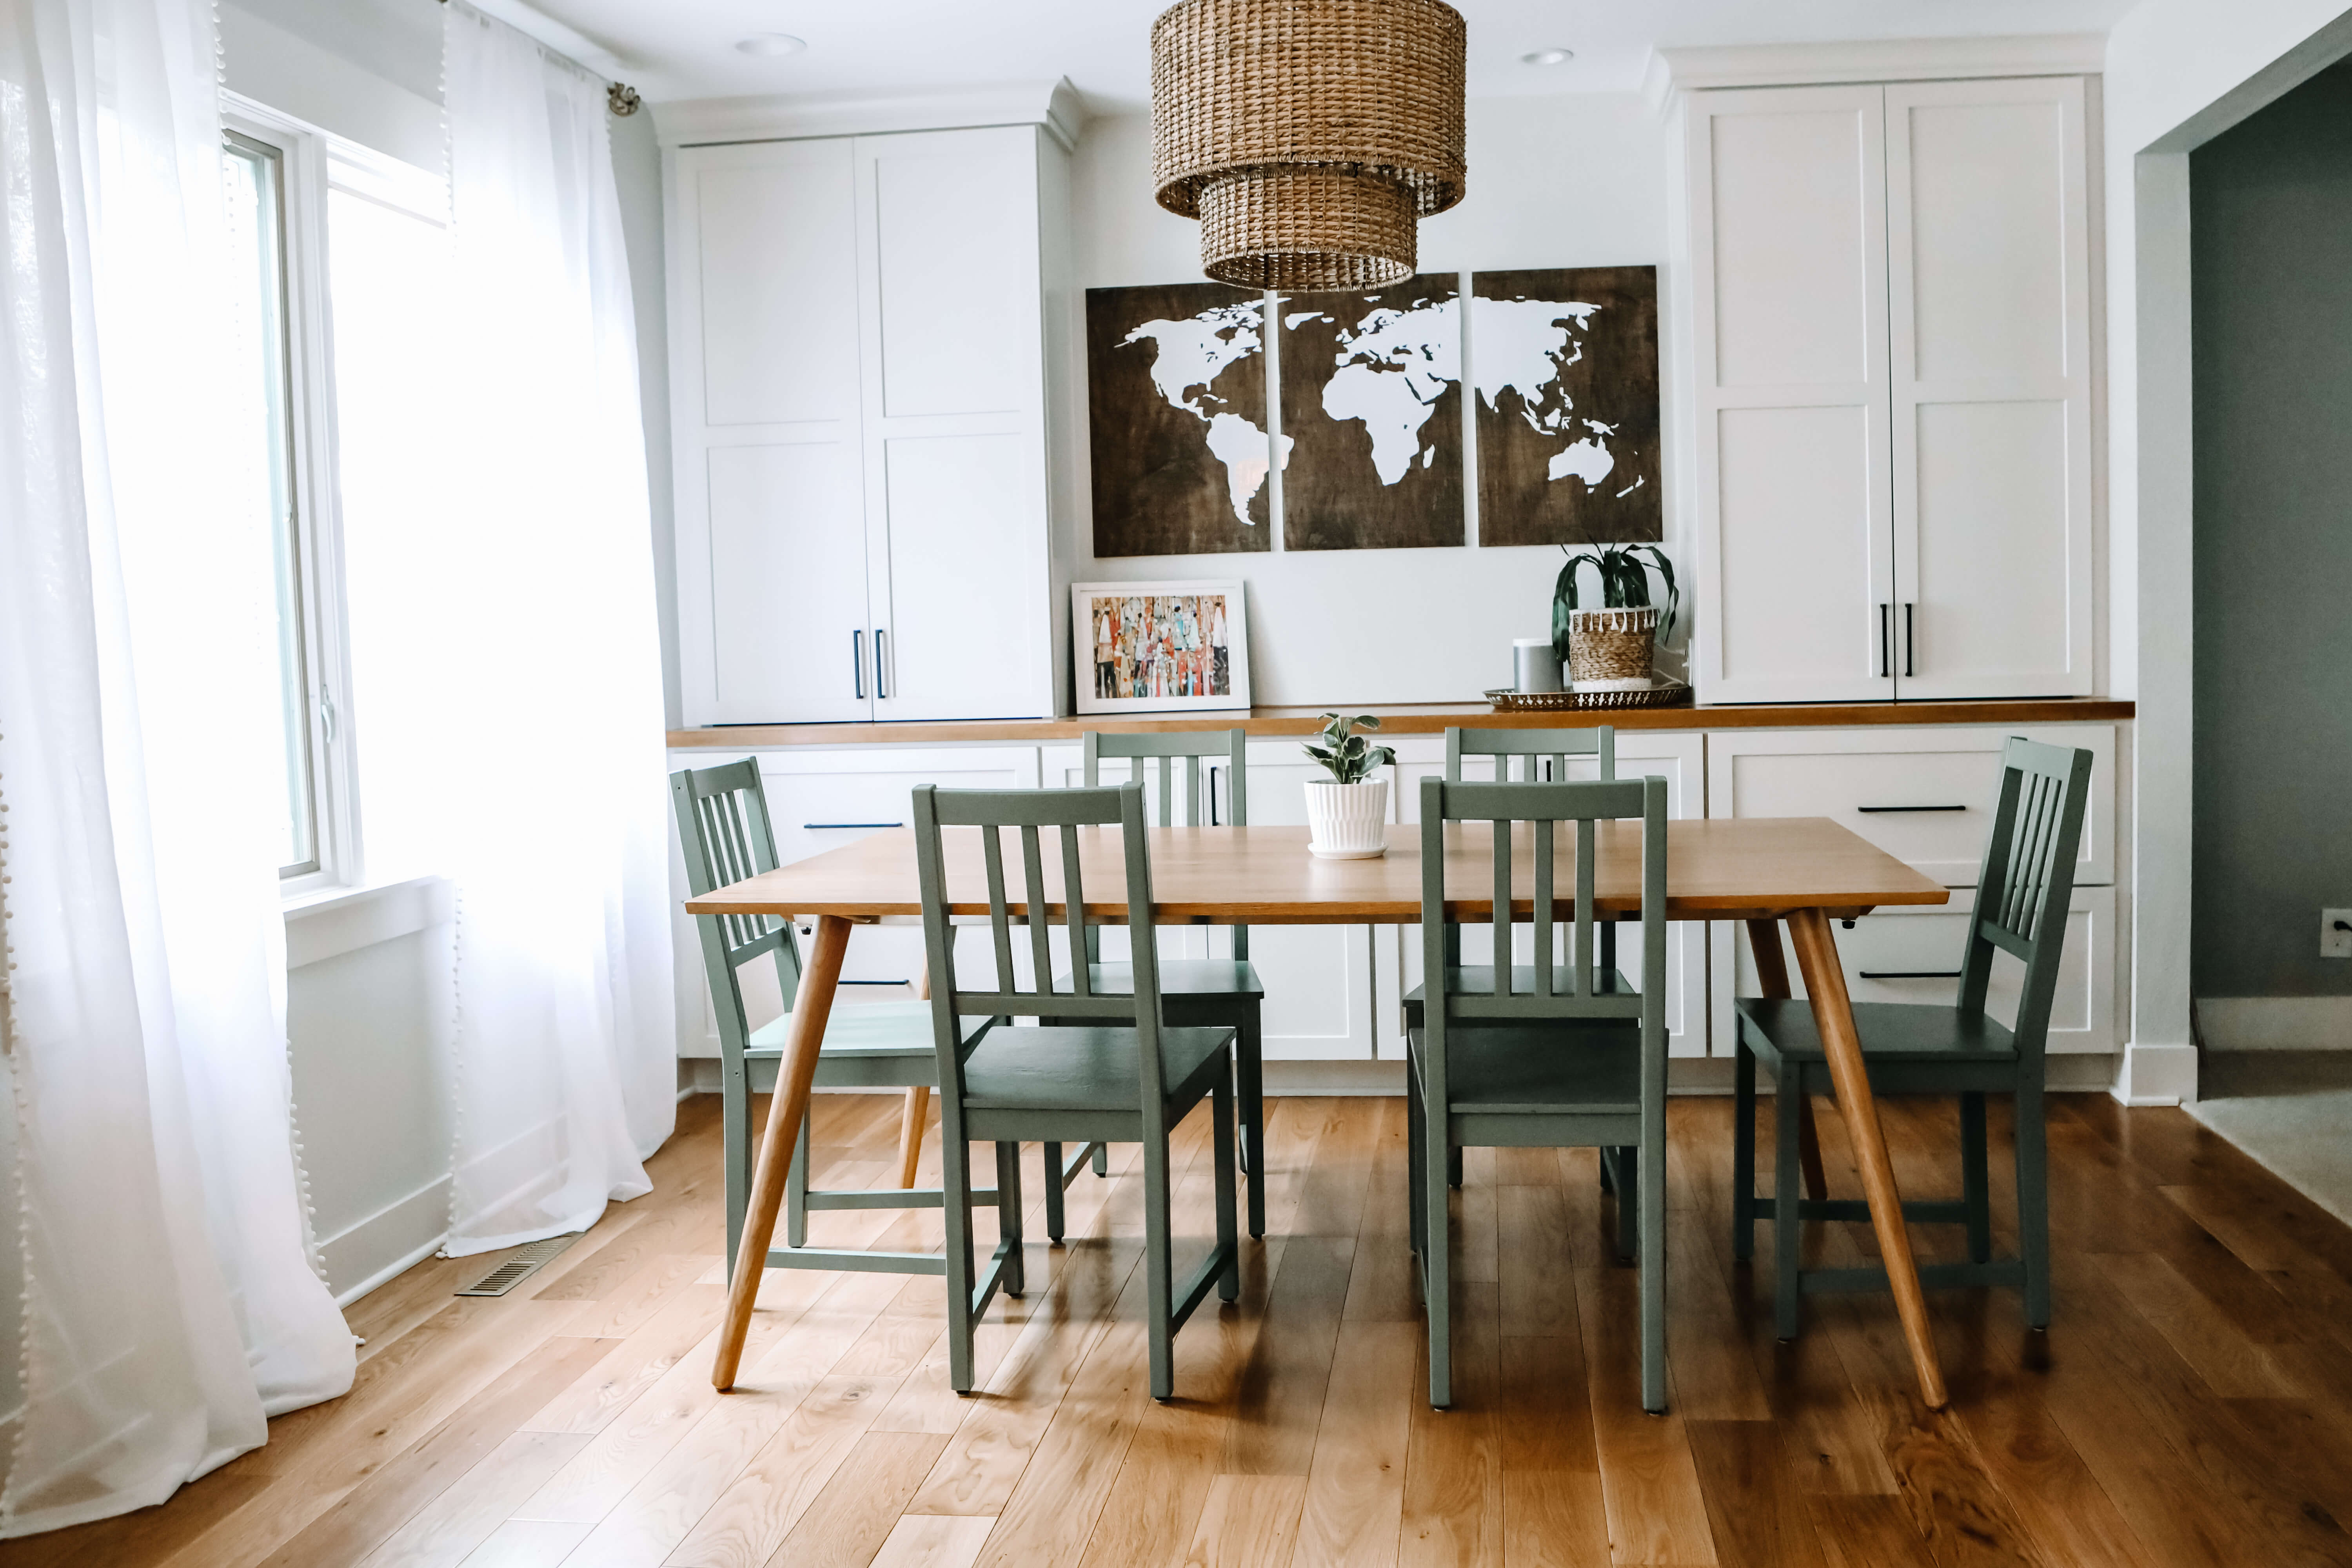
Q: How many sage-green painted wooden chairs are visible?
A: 6